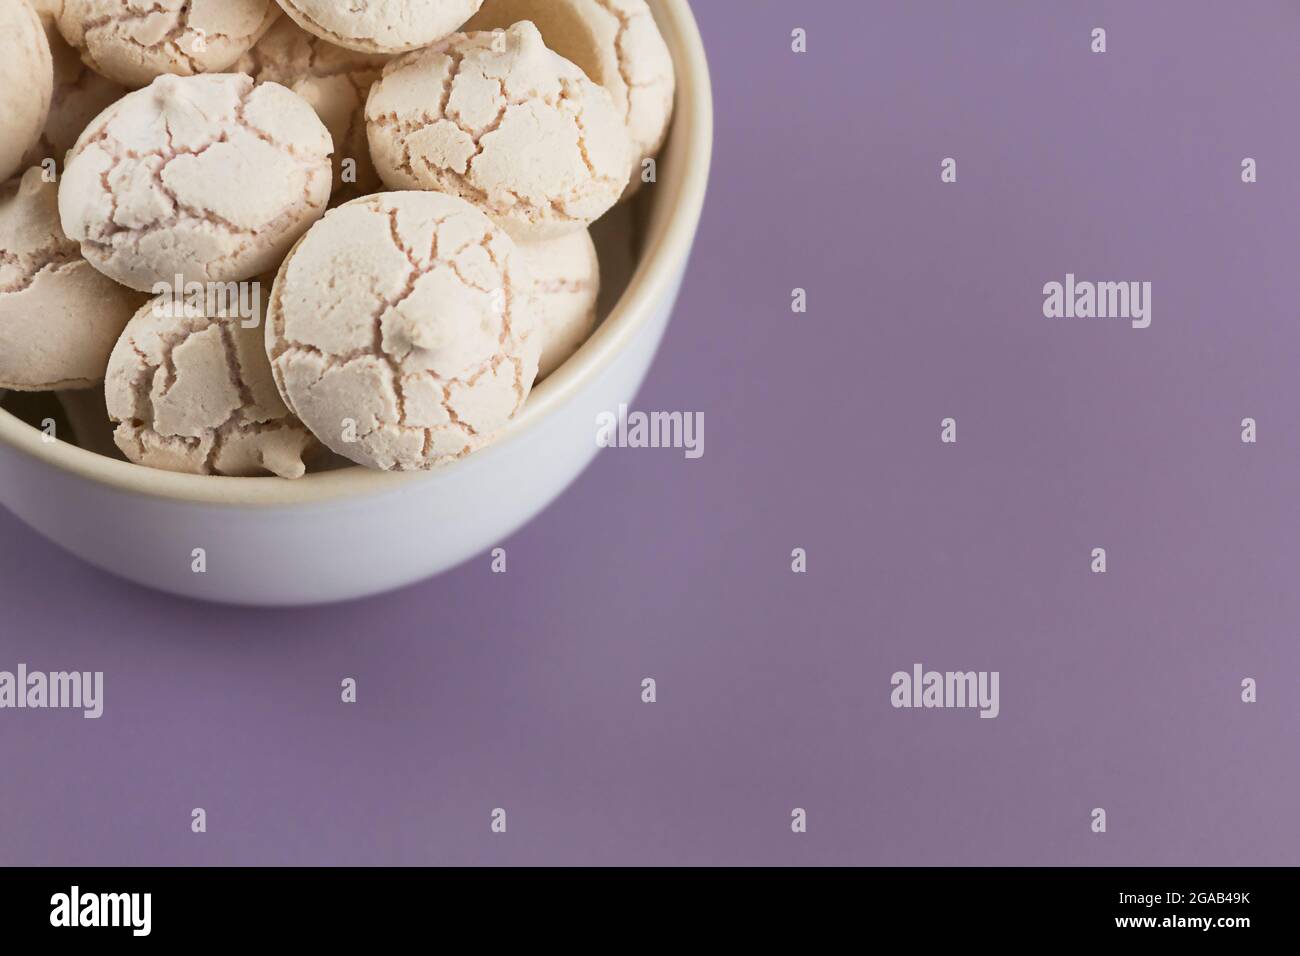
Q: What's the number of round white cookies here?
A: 12